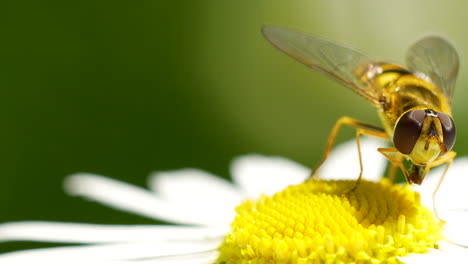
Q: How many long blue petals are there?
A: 0